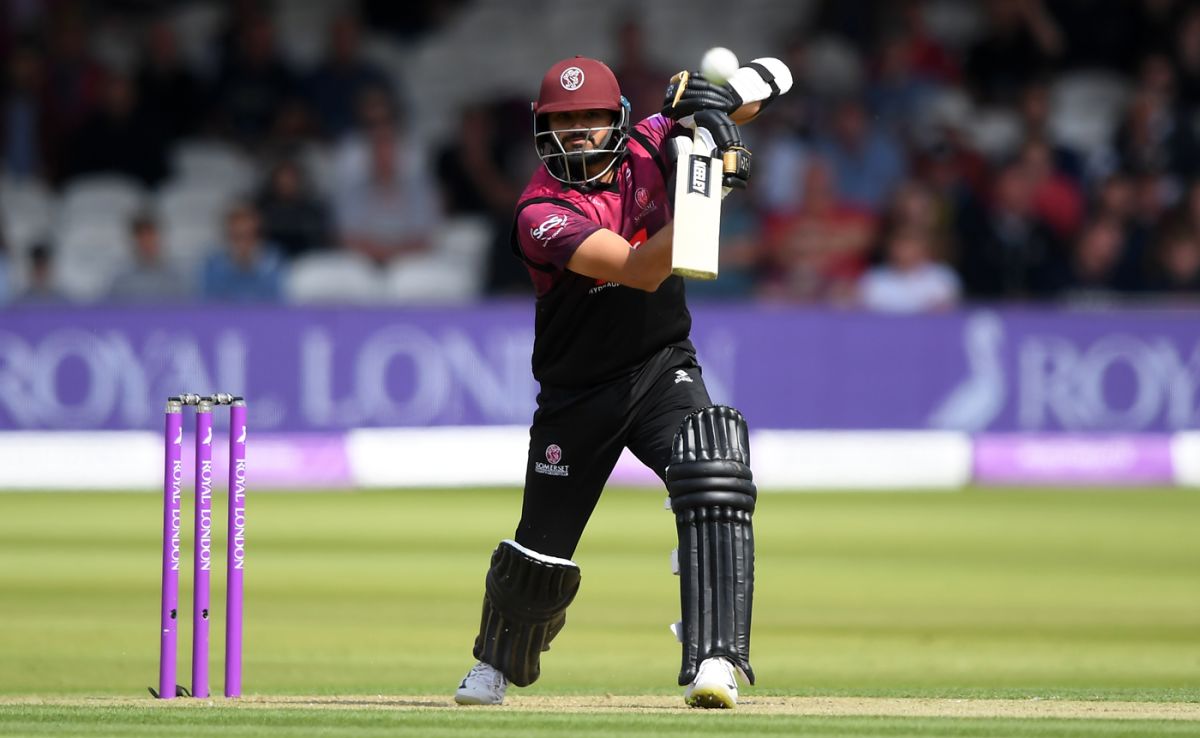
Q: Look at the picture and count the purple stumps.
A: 3